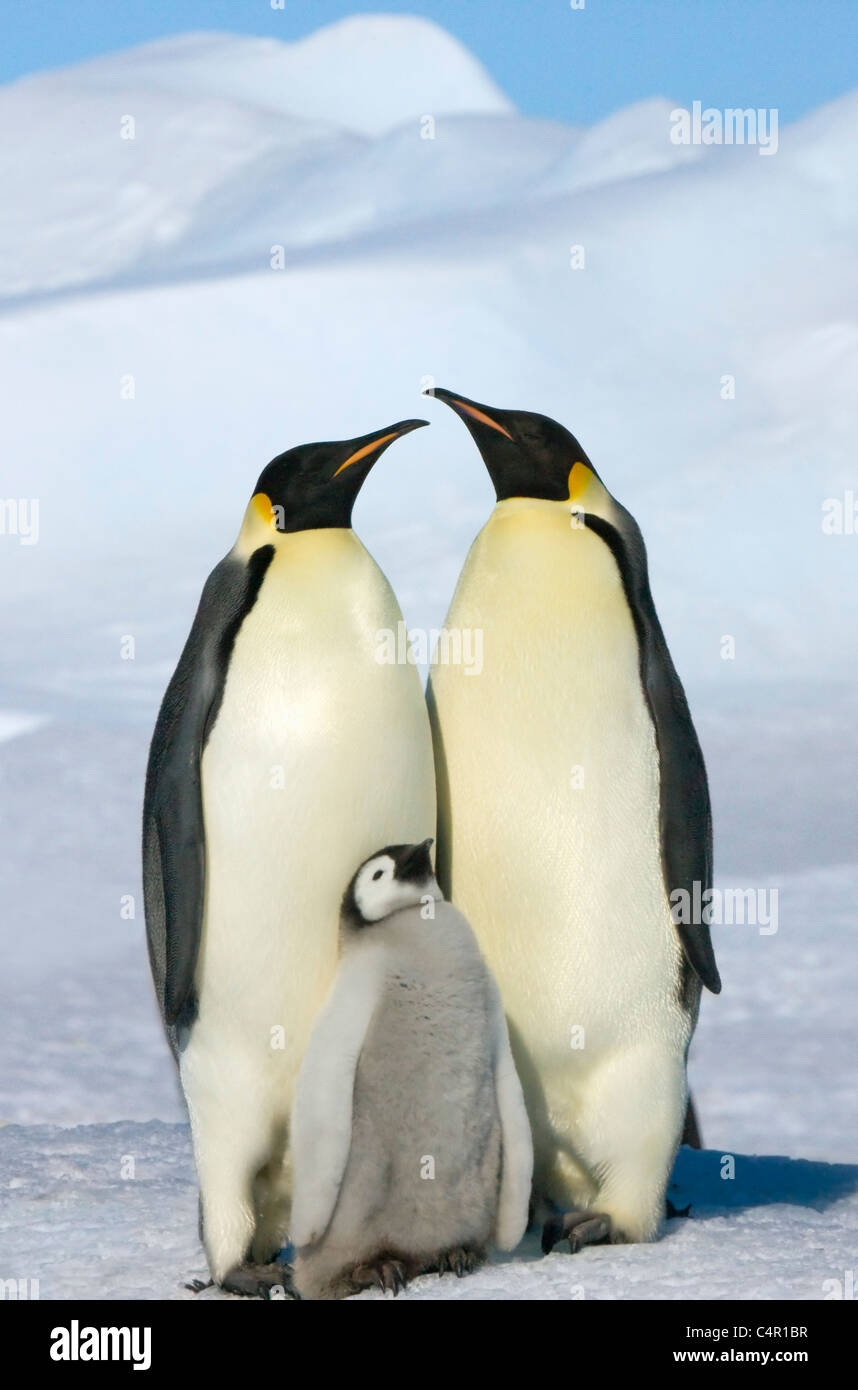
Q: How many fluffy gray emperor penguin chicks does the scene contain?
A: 1